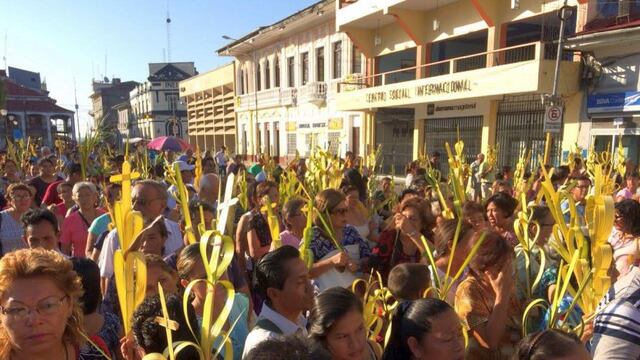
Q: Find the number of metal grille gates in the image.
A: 3